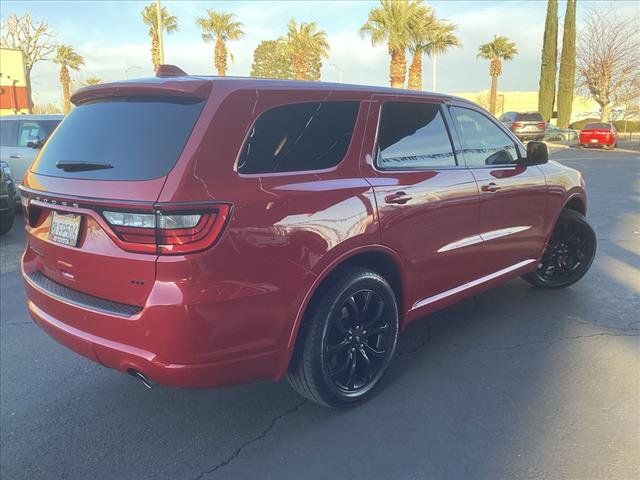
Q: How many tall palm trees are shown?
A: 7